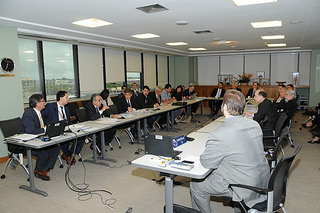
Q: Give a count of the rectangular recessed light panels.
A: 8